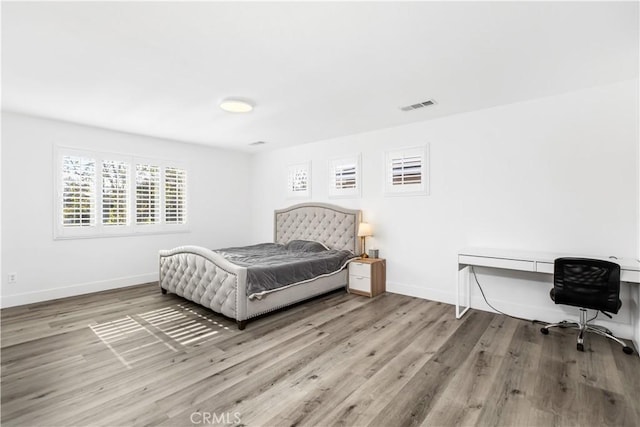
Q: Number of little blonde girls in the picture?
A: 0